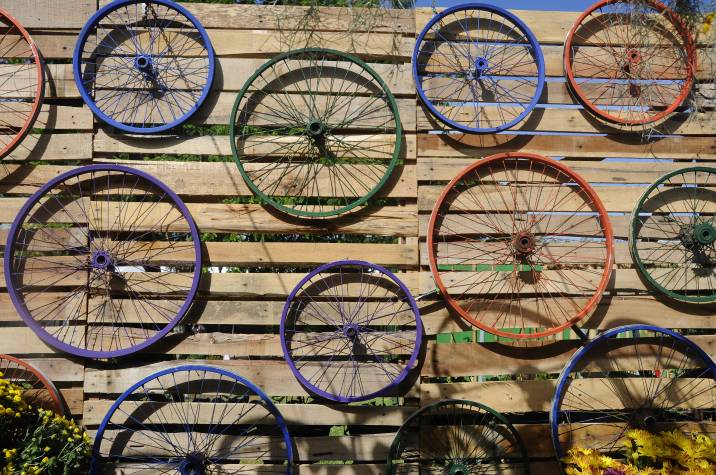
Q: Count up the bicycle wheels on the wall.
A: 13